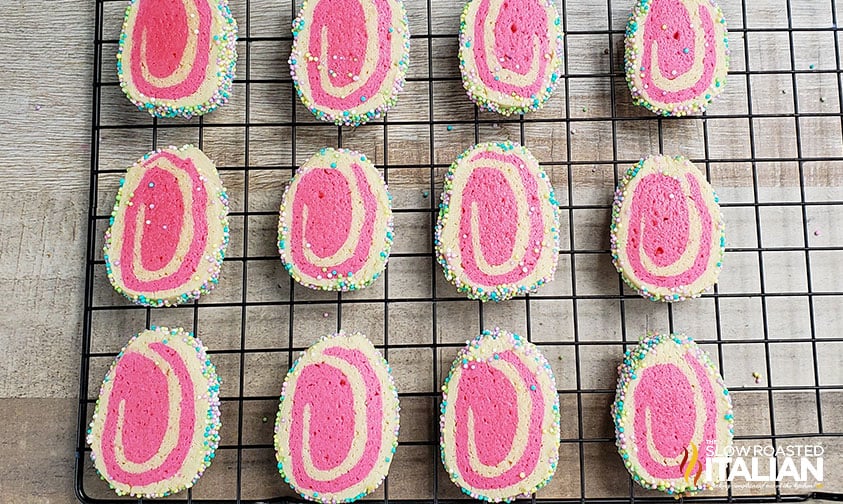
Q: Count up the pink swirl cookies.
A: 12